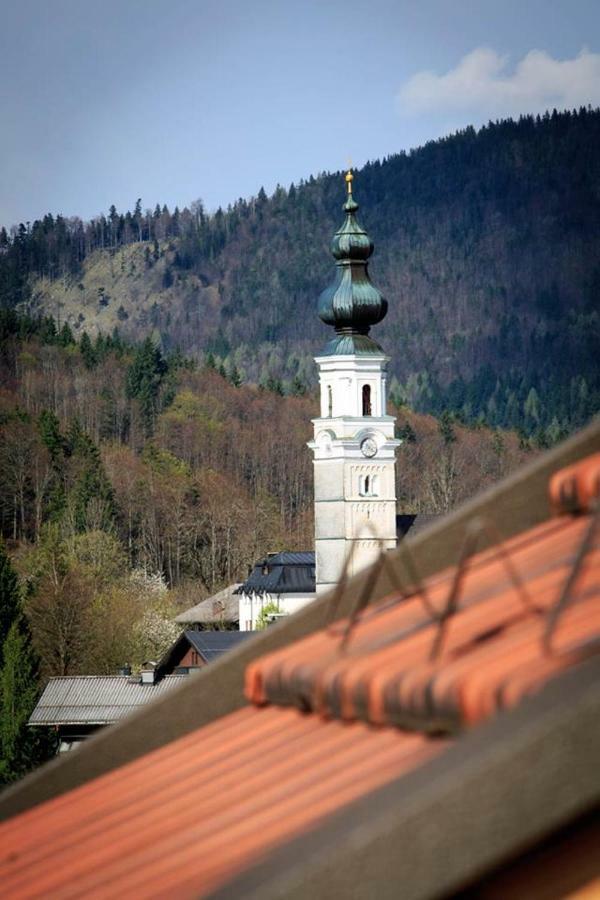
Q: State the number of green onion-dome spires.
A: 1